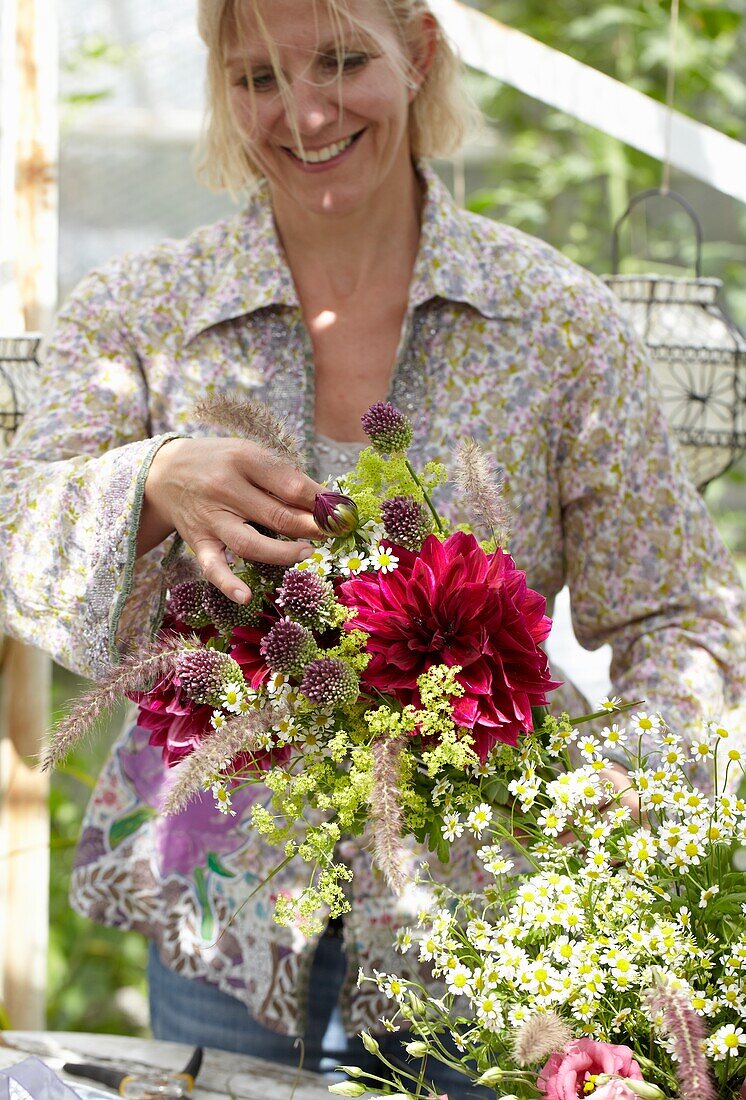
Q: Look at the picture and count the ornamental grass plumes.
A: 7